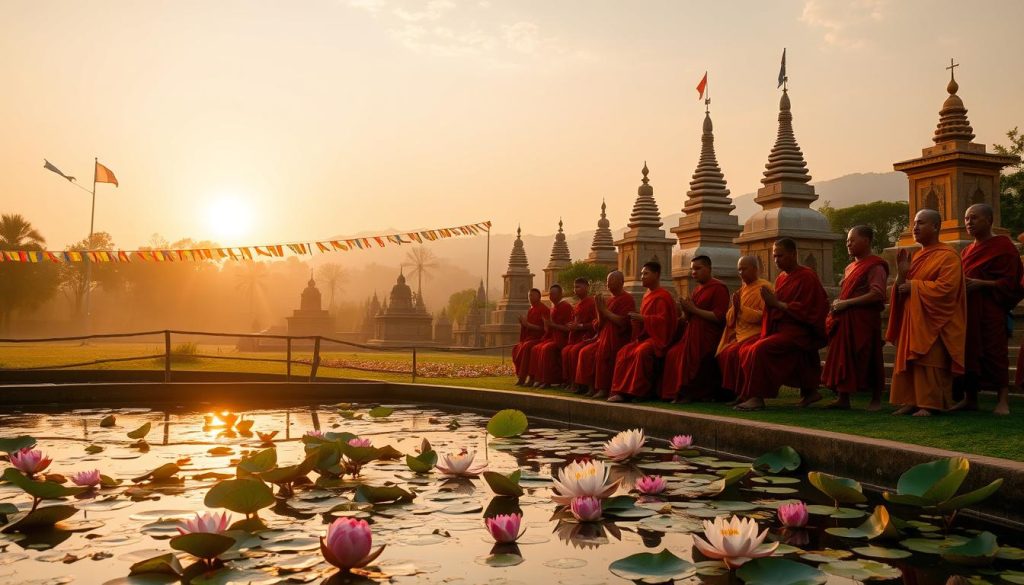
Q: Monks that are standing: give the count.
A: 3